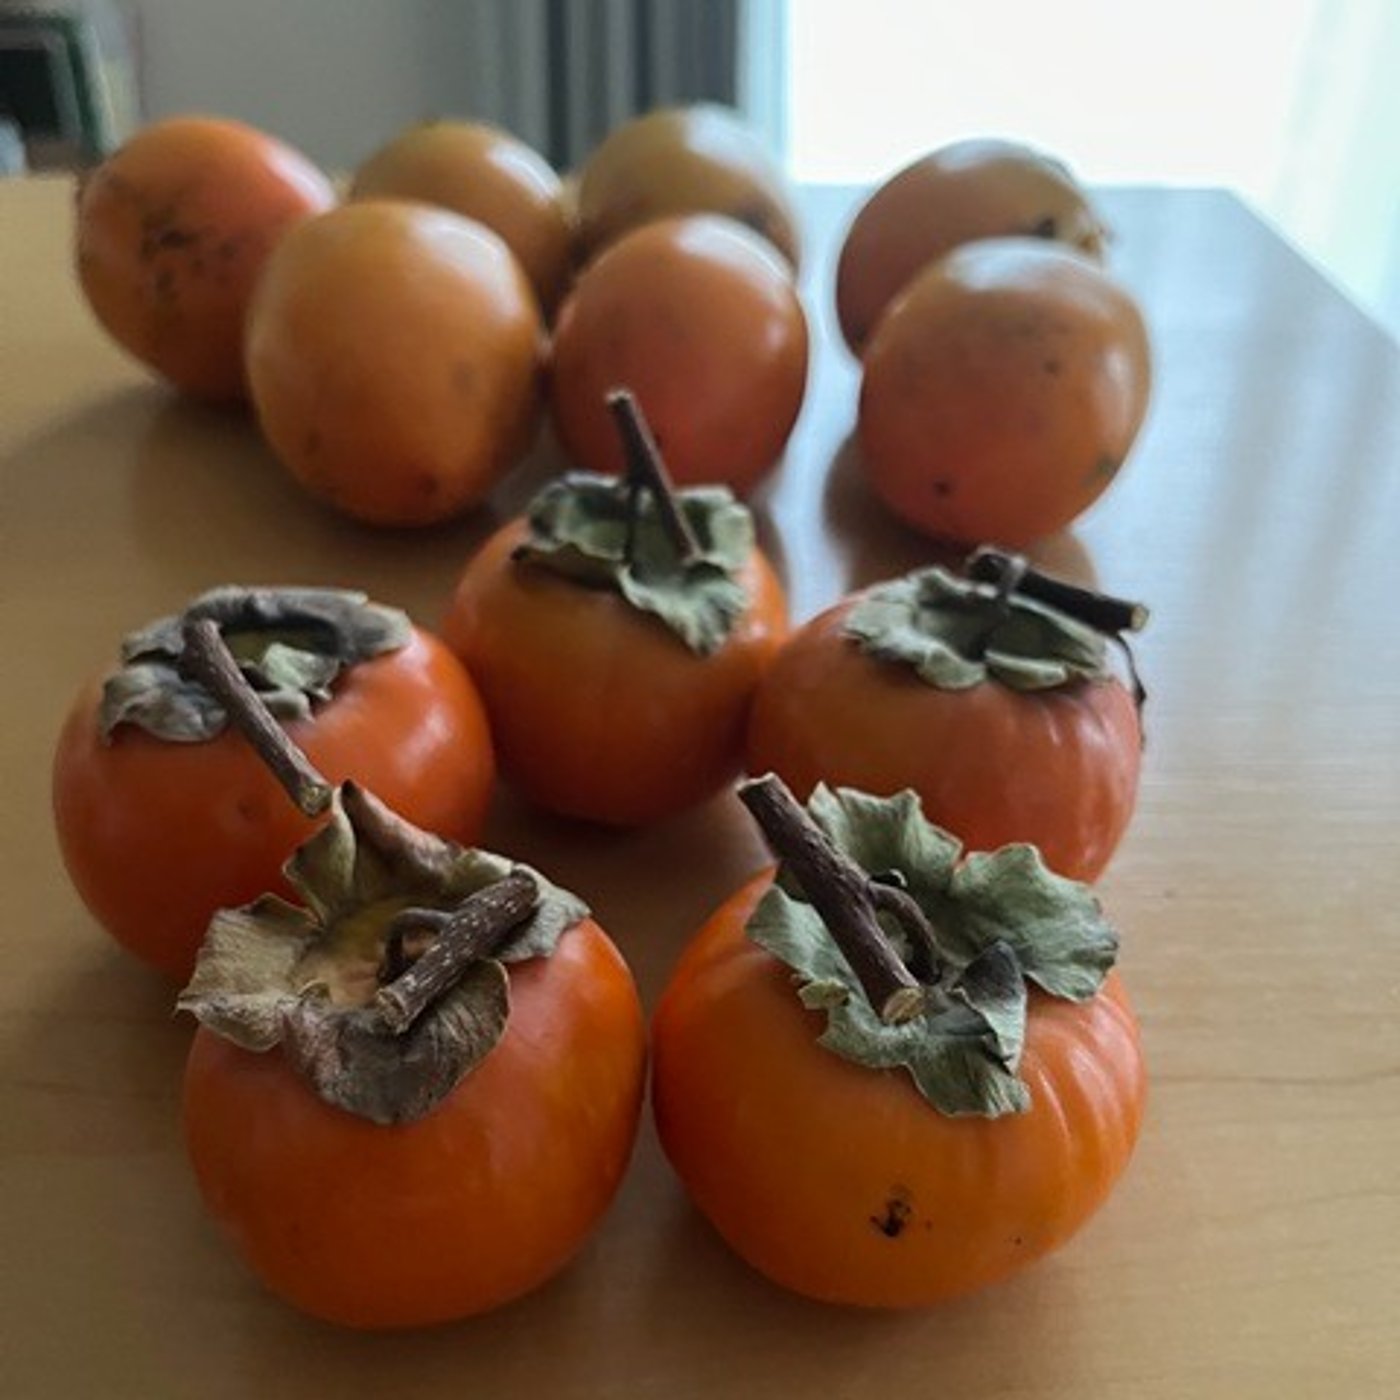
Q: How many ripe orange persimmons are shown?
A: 12